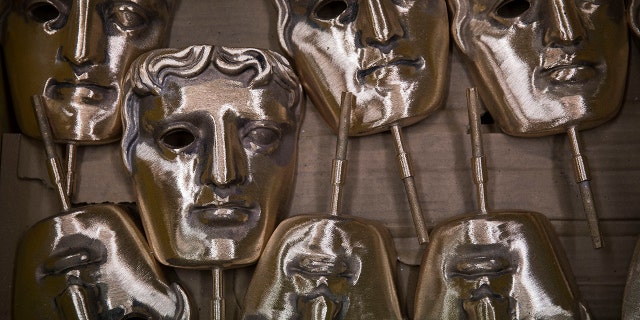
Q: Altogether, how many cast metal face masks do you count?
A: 7